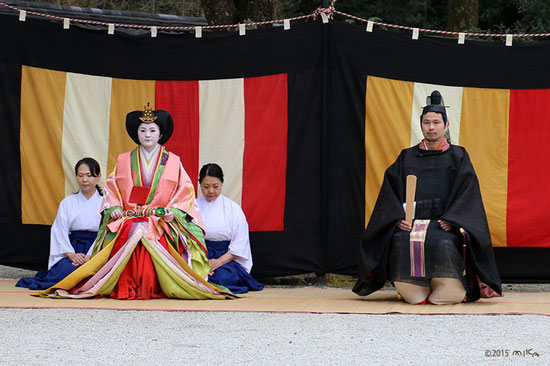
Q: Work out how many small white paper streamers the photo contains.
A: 12